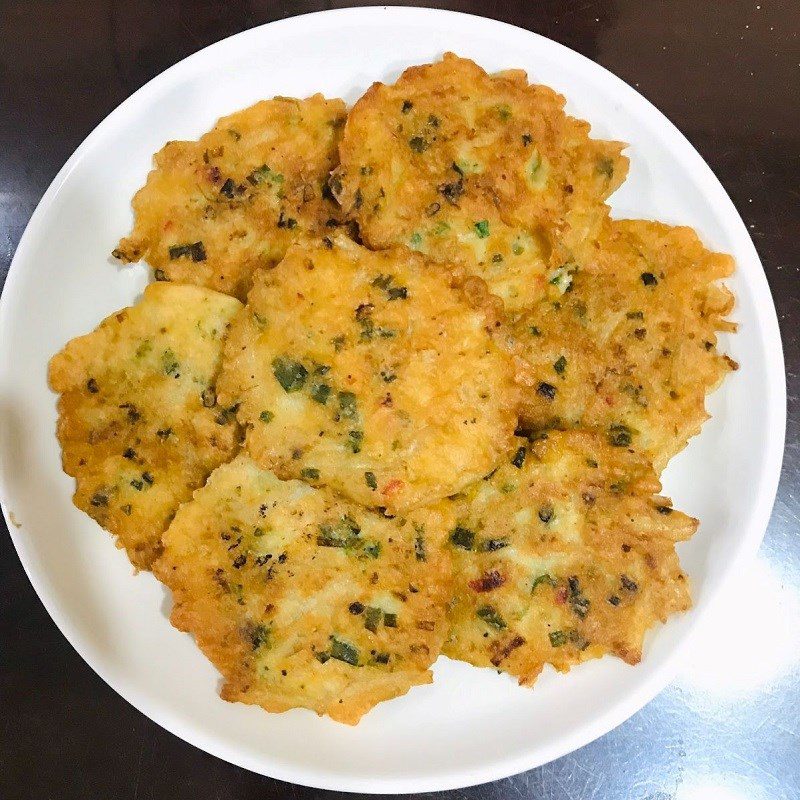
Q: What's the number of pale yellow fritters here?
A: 7